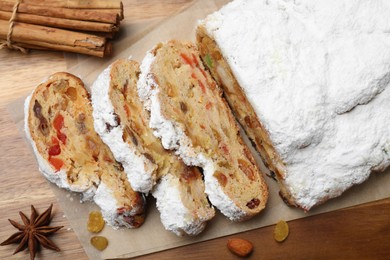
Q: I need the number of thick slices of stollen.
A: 3